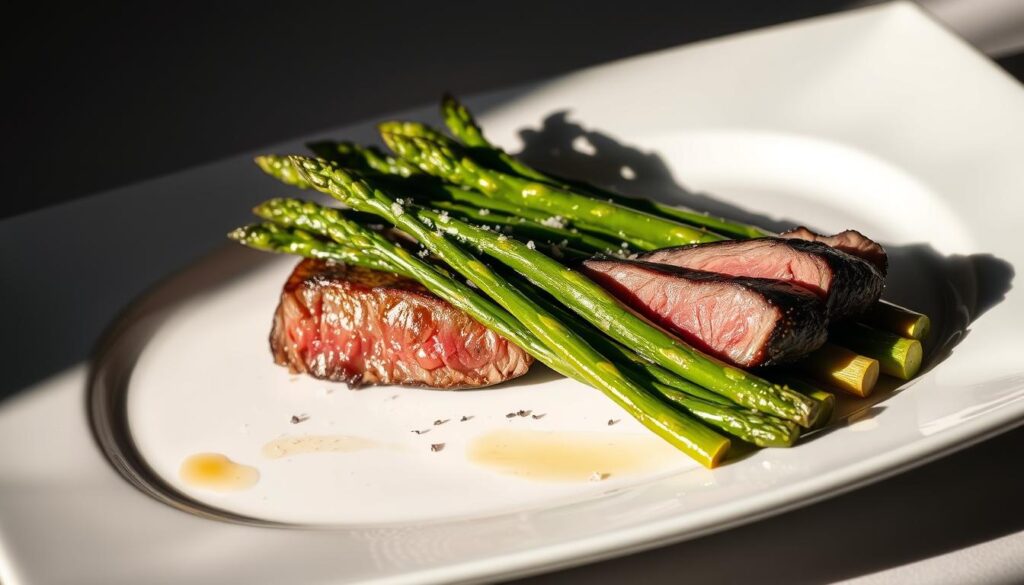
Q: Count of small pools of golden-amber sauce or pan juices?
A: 3